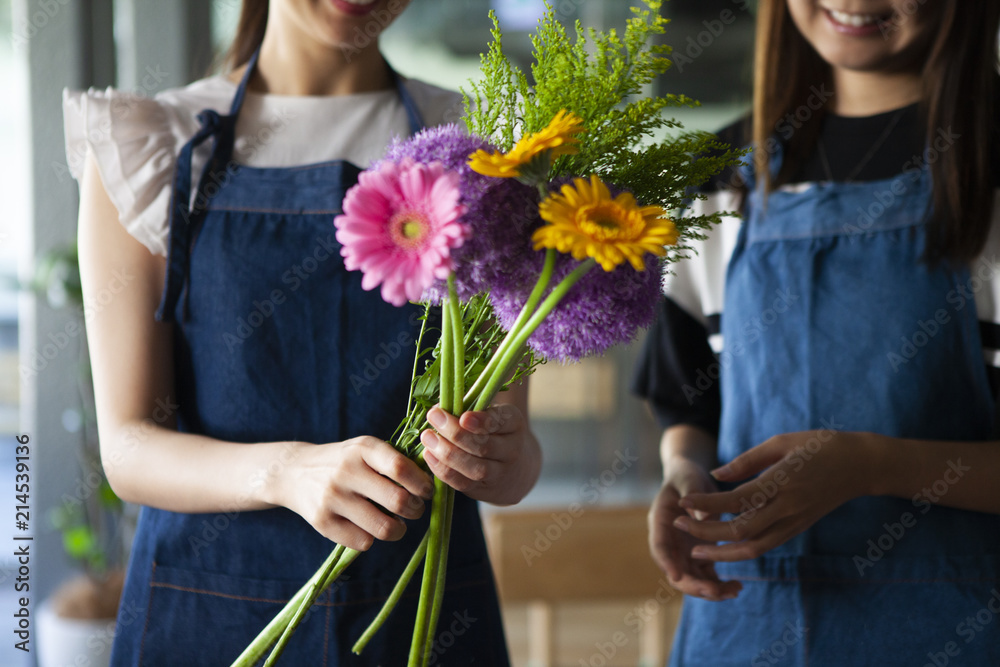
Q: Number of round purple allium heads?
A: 2